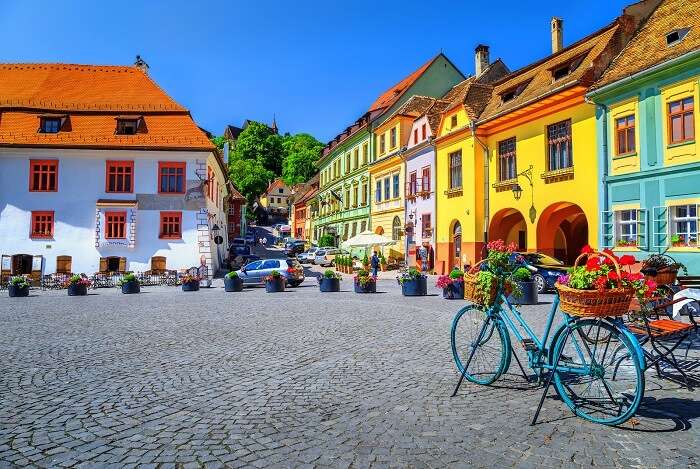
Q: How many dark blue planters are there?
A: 11